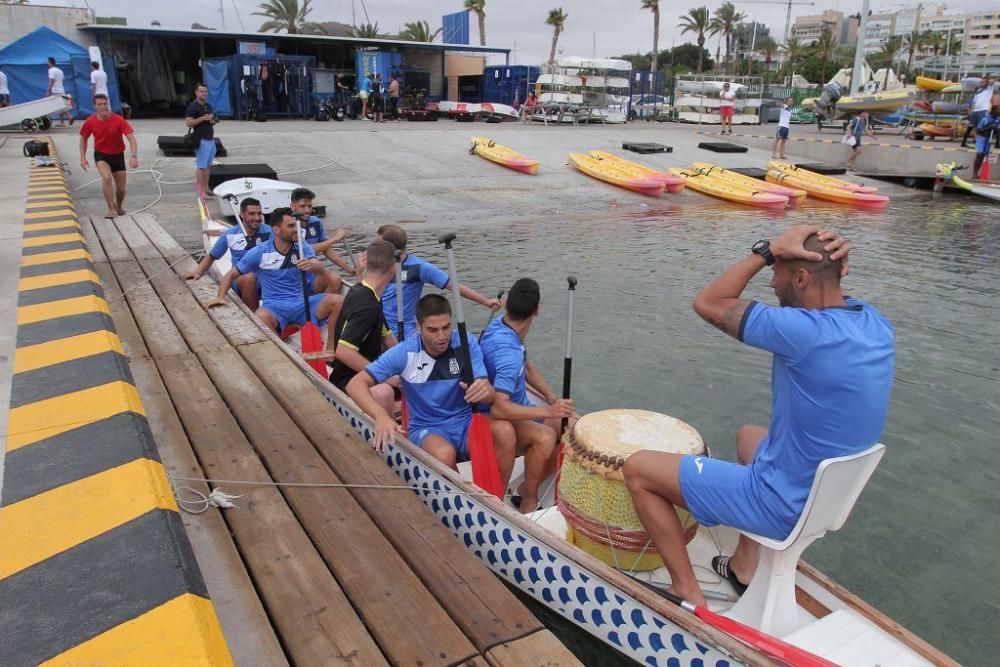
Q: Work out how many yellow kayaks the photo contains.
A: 7